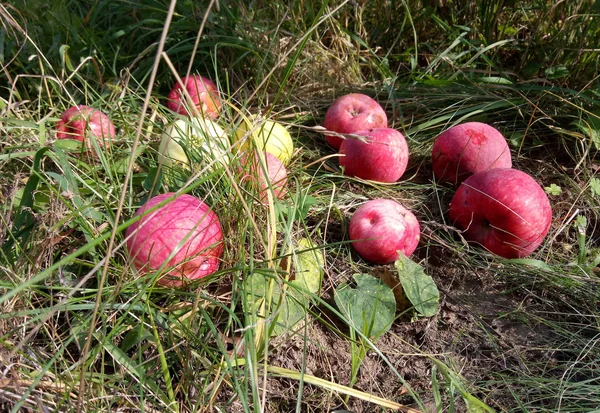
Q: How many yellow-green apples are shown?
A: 2